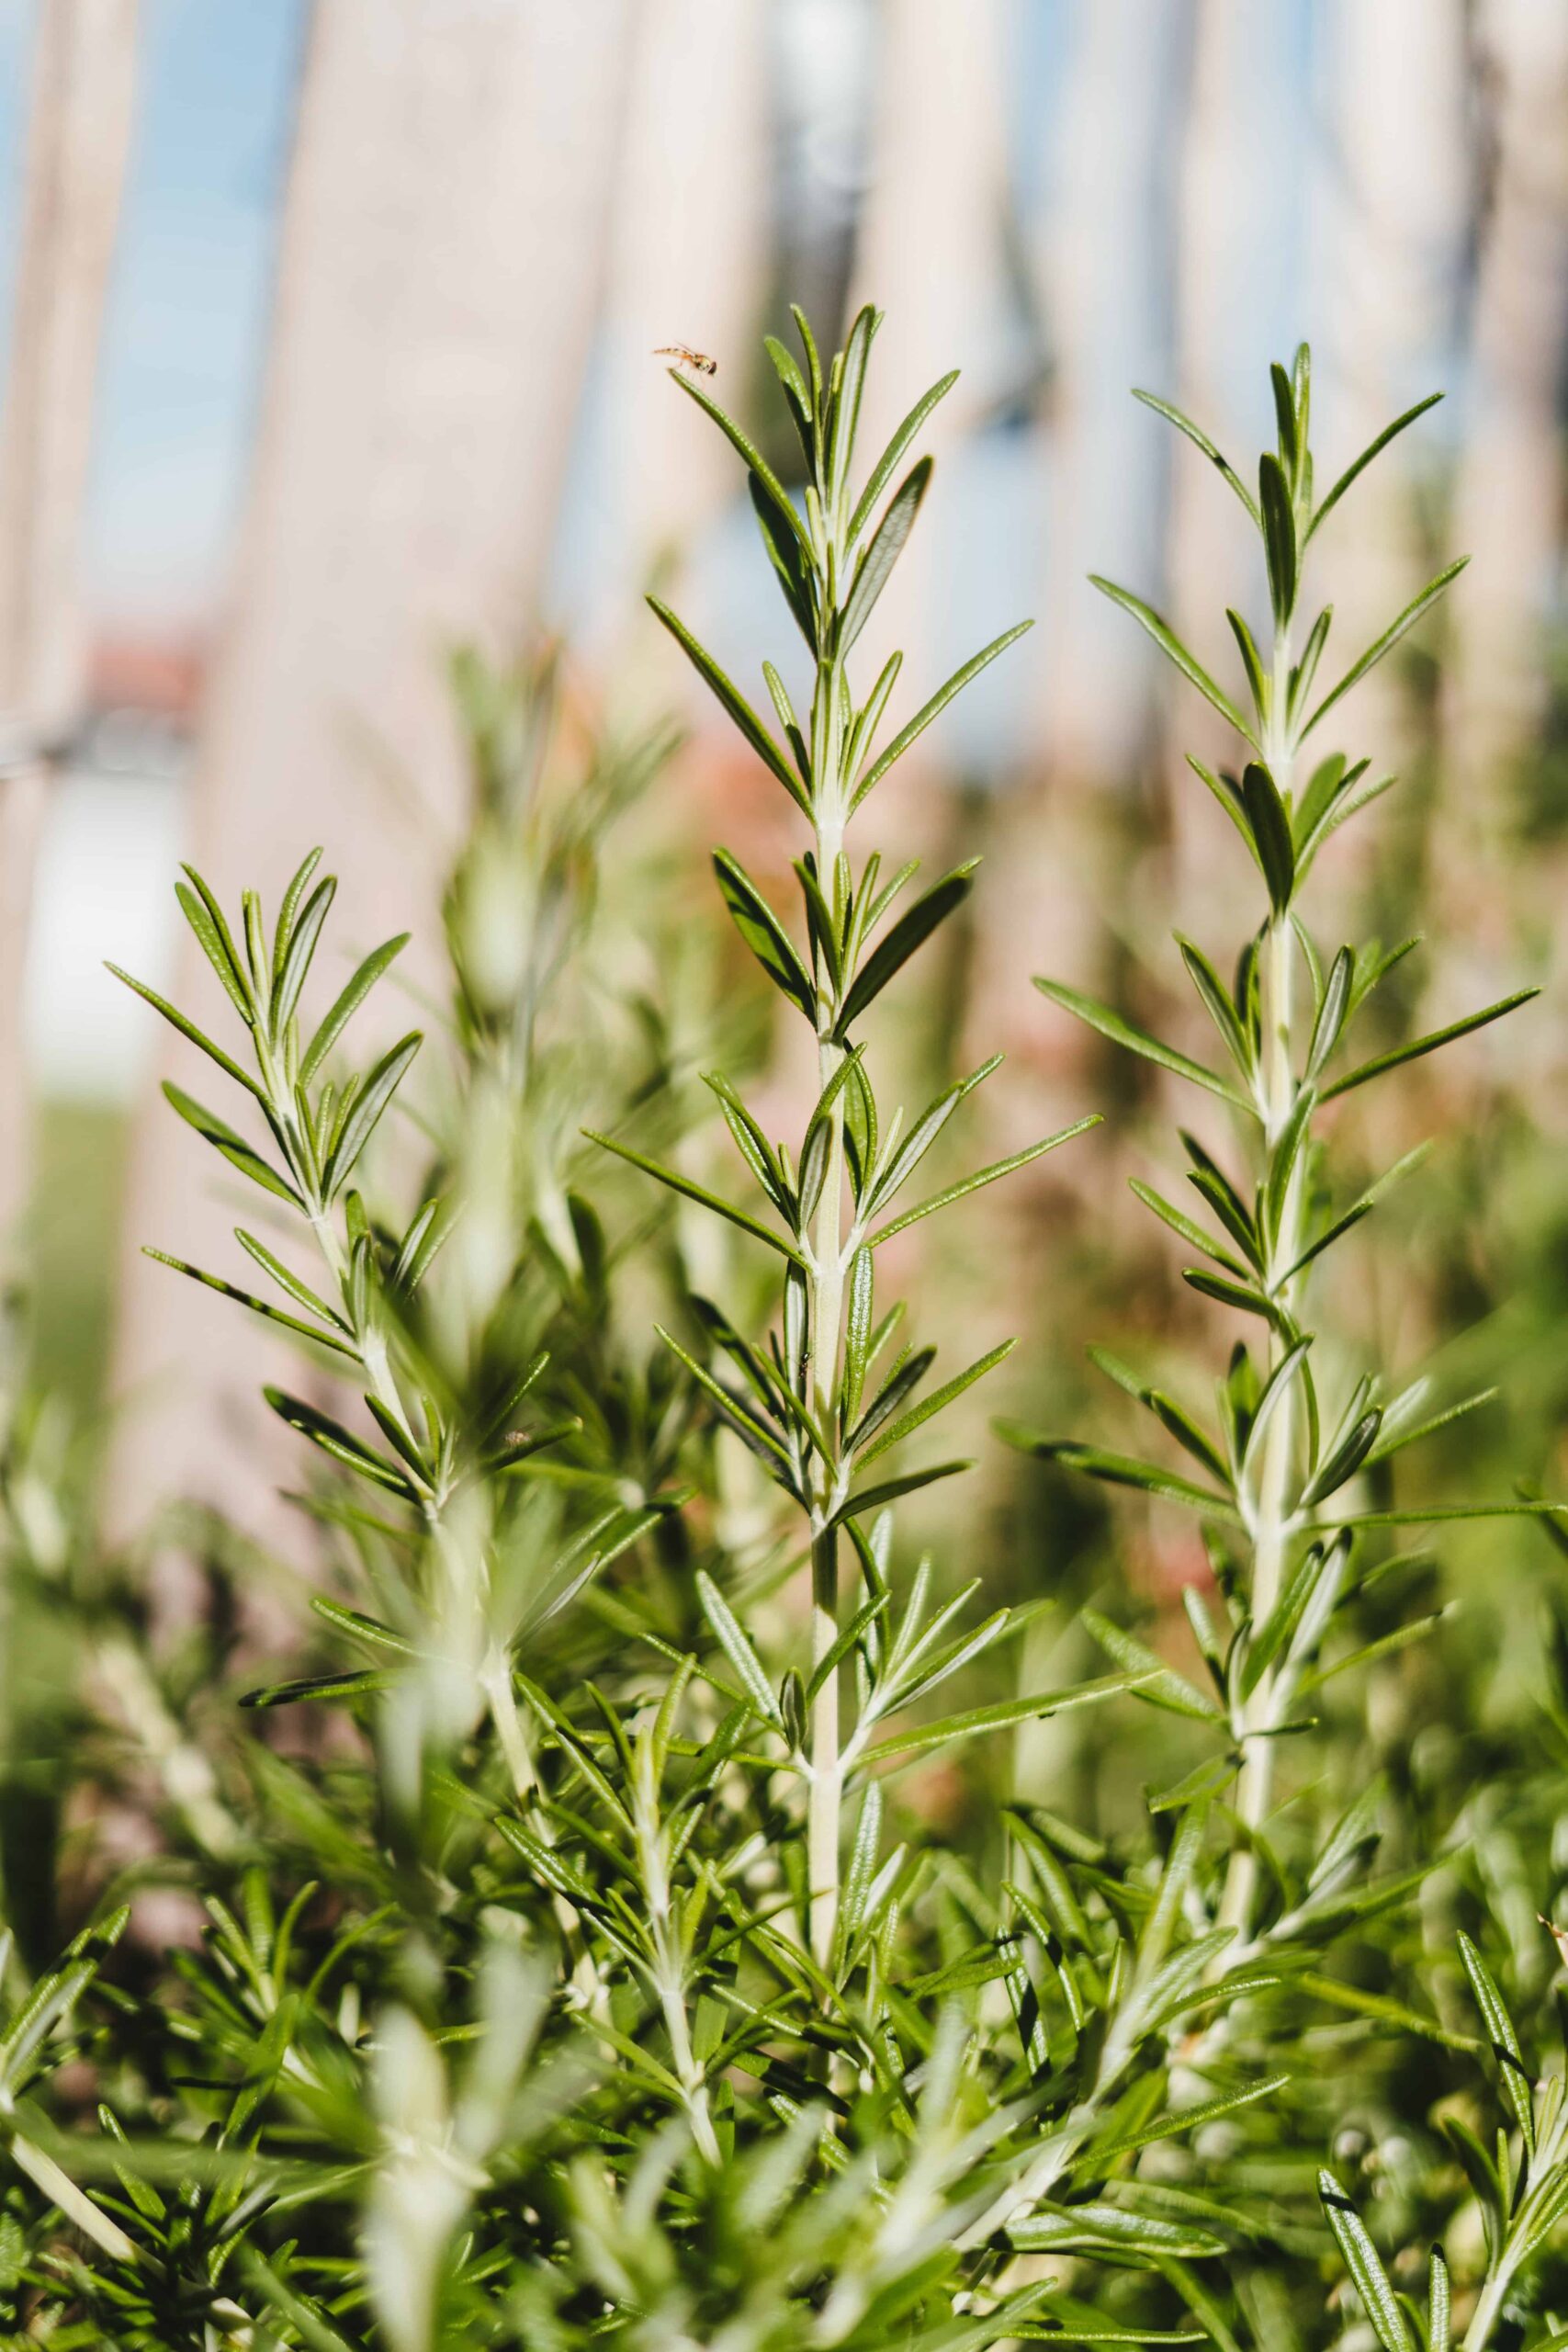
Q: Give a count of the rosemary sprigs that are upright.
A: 3